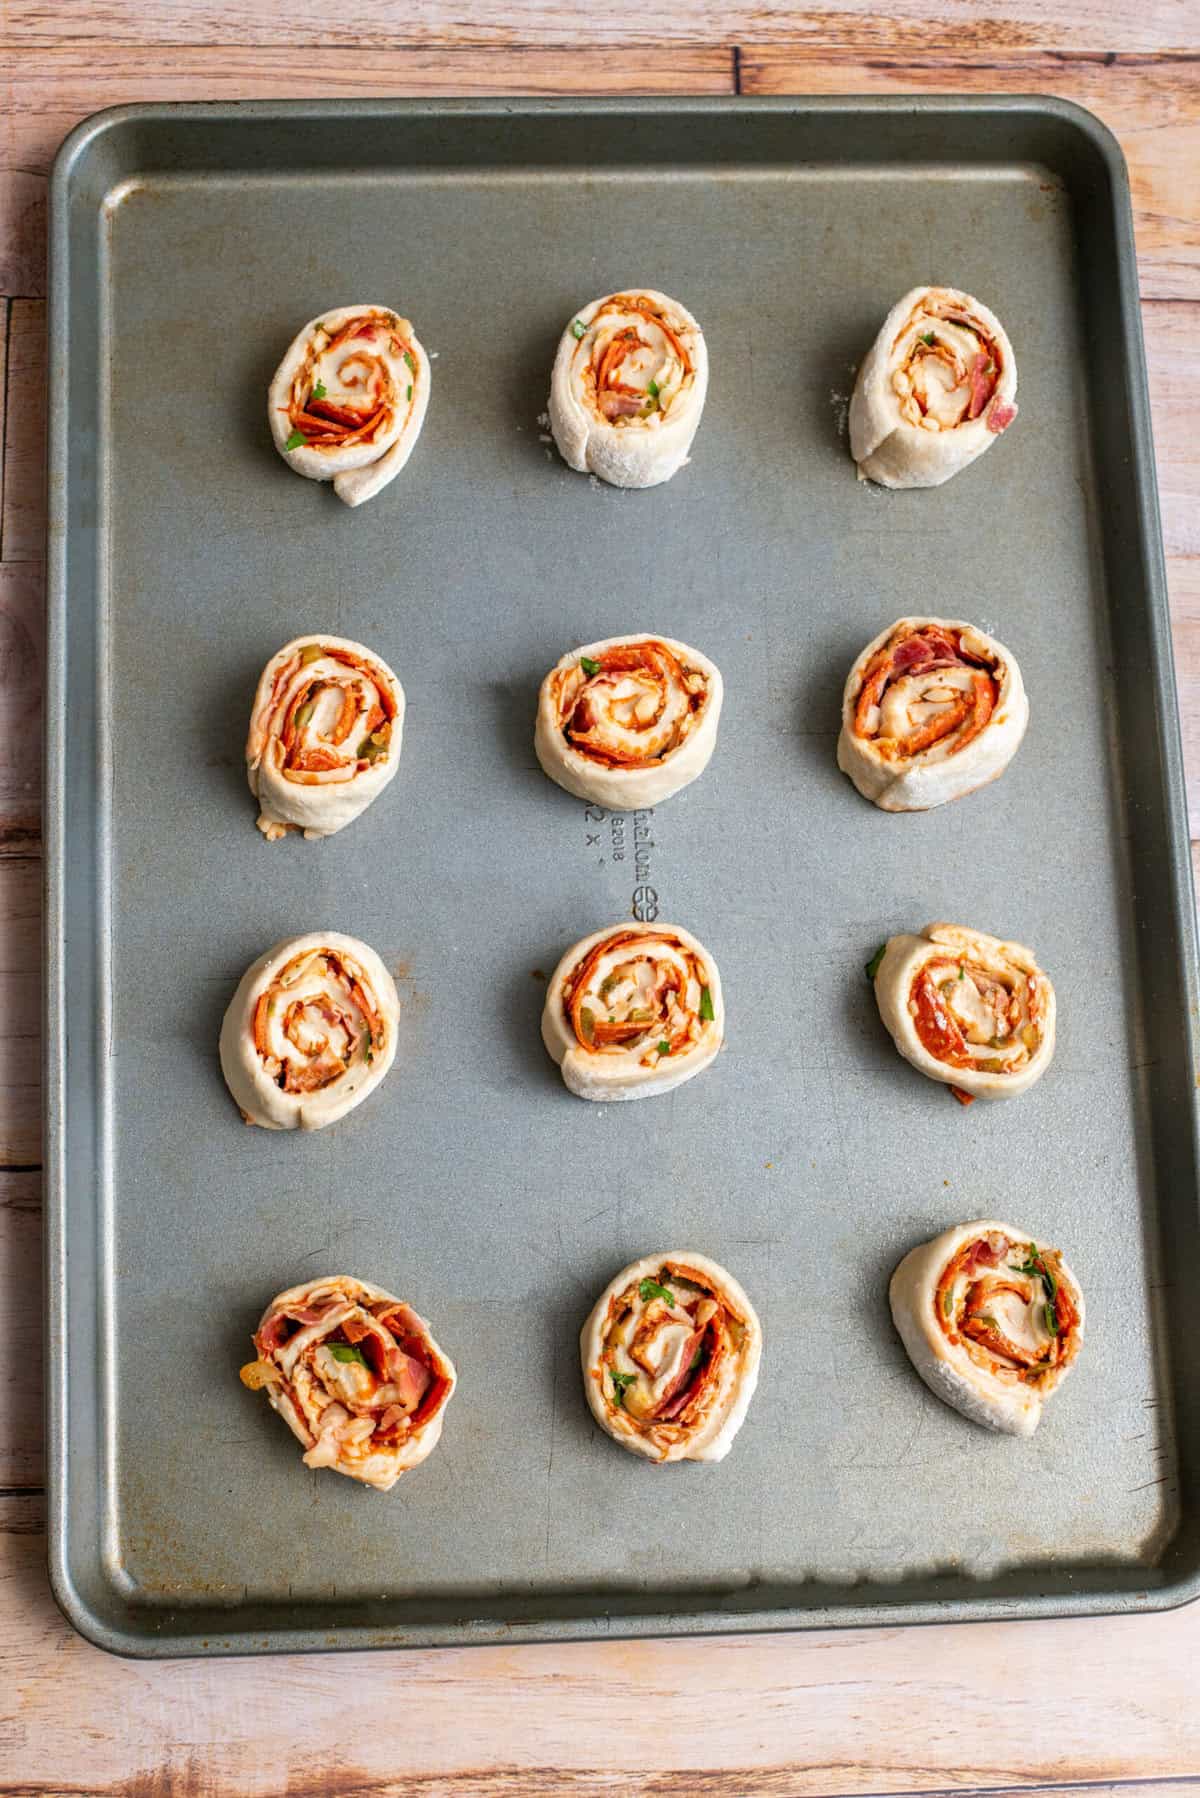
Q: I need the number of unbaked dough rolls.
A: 12